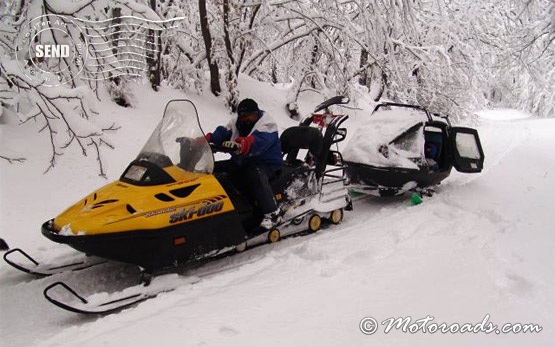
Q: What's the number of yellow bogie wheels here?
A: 3